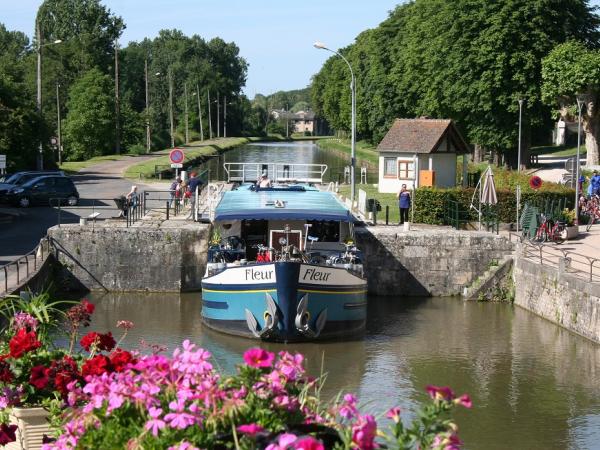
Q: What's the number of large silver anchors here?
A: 2